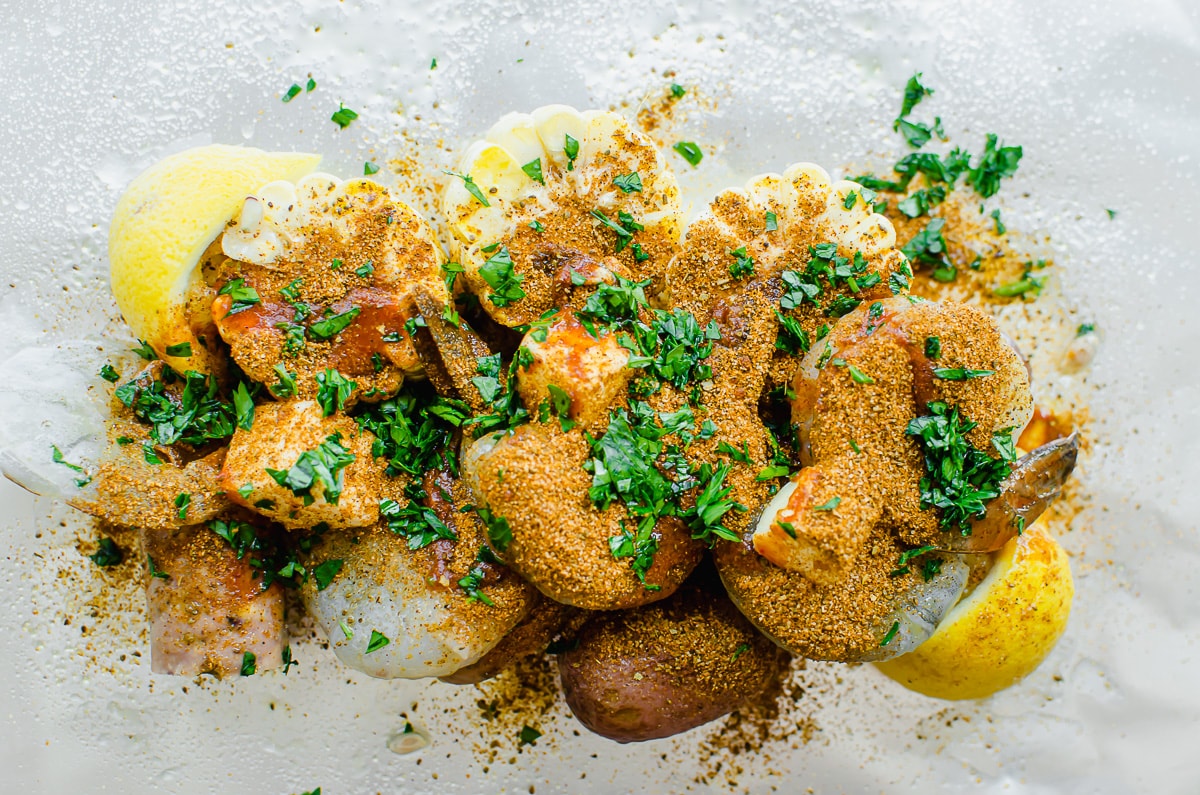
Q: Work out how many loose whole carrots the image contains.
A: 0